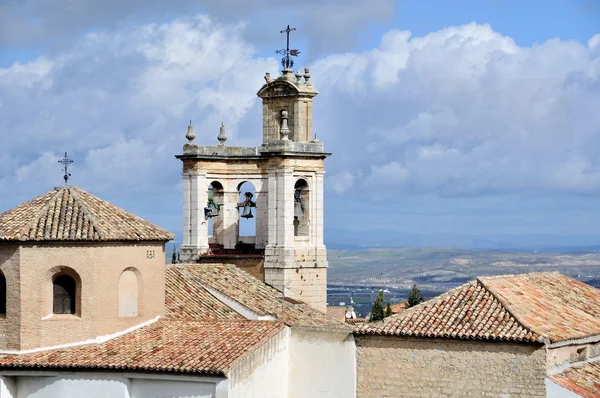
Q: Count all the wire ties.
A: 0